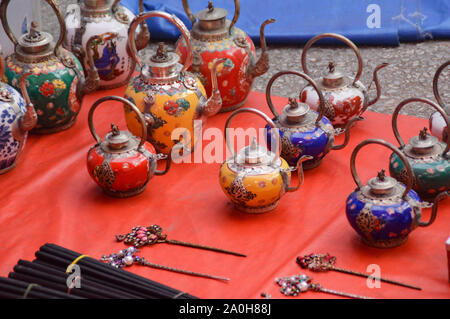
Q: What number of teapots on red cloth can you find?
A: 12